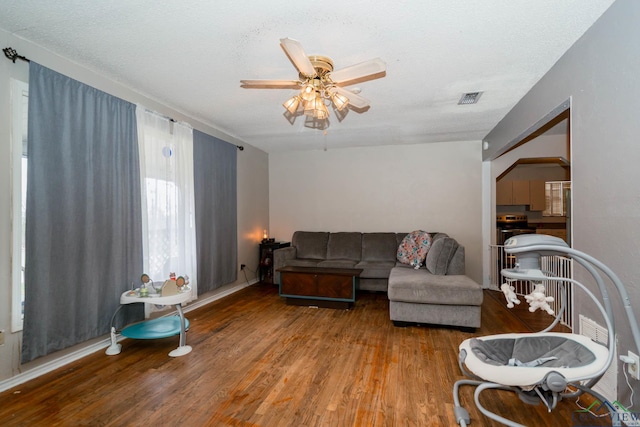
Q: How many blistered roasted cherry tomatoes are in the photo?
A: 0